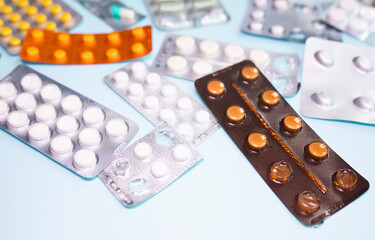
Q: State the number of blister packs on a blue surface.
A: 12